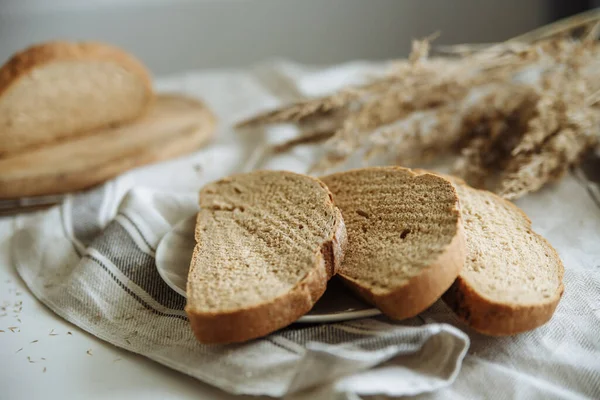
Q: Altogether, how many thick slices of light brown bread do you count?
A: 3